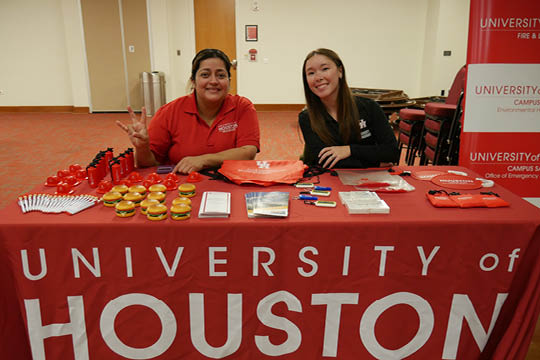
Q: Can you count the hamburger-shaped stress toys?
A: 12